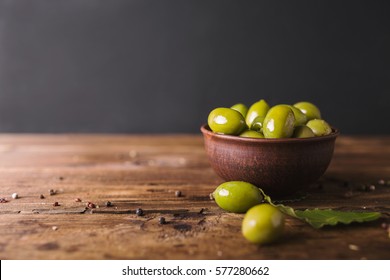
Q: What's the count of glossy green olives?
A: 12